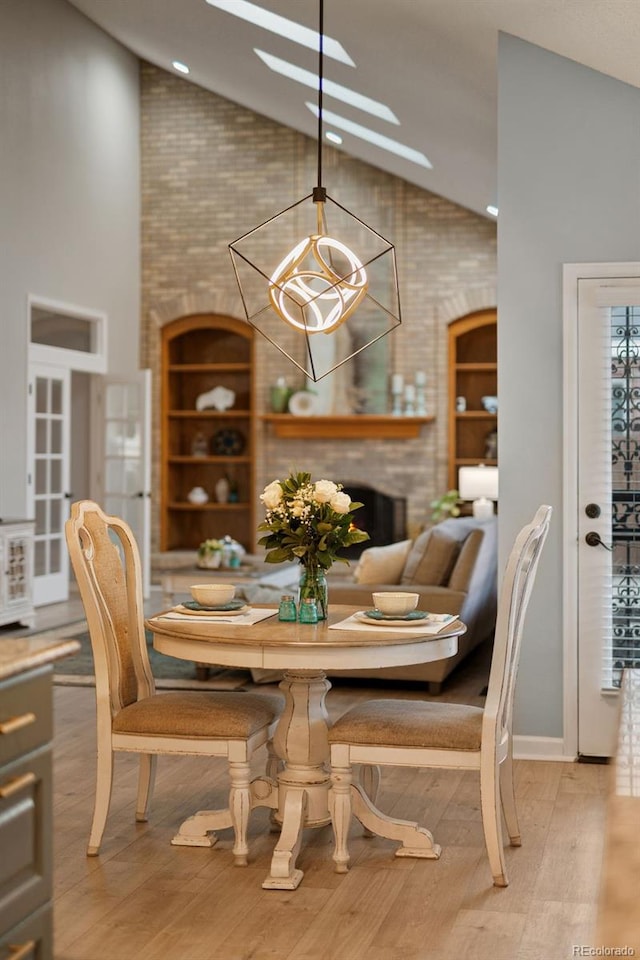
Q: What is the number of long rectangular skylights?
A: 3